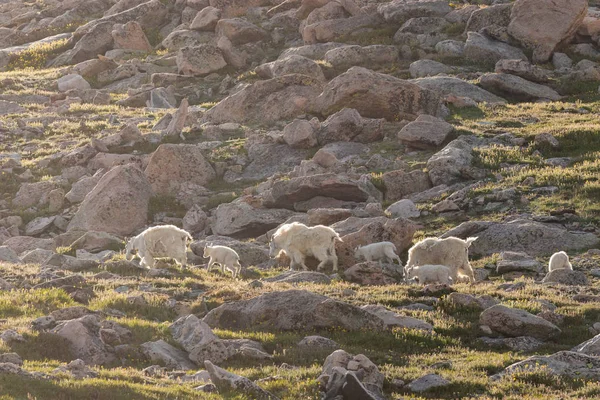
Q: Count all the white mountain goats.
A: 7